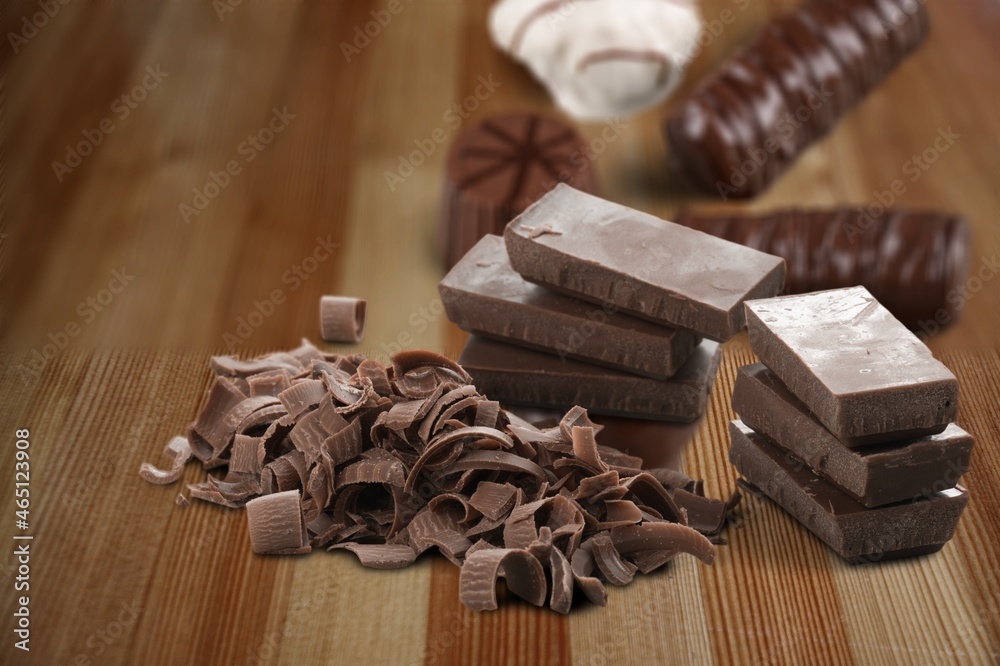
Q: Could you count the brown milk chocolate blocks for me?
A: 6